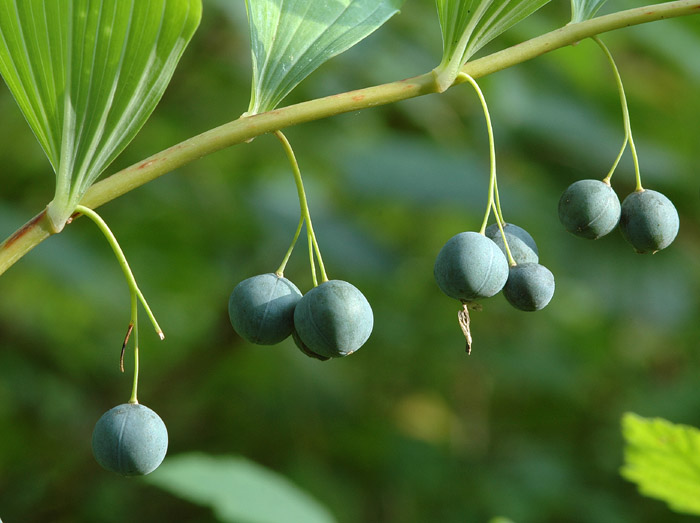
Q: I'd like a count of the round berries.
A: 9